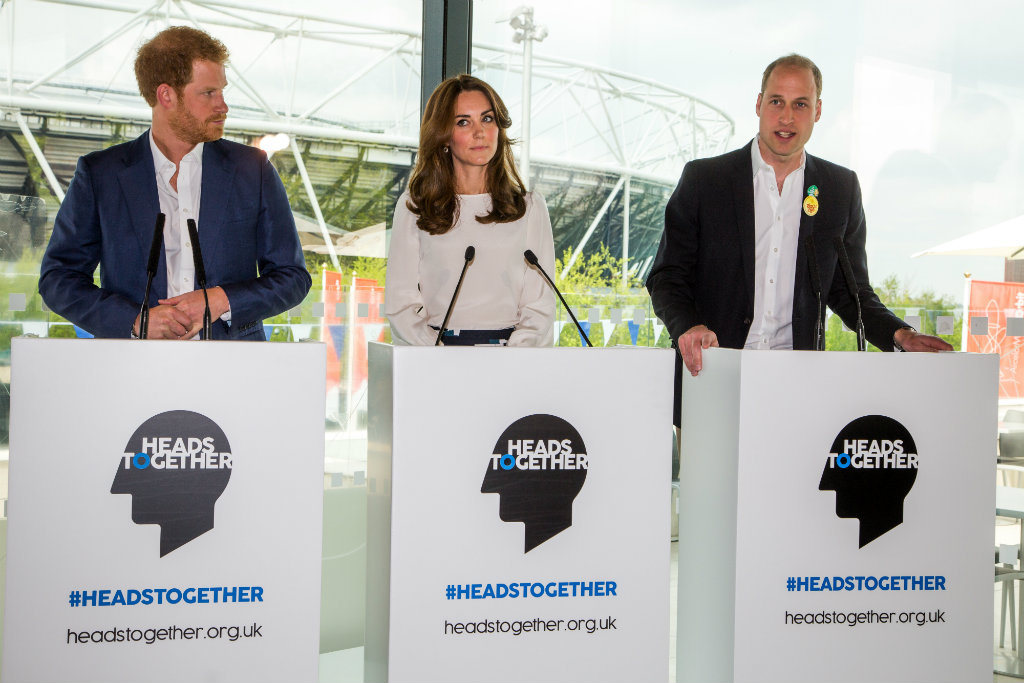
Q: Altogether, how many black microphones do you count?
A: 6